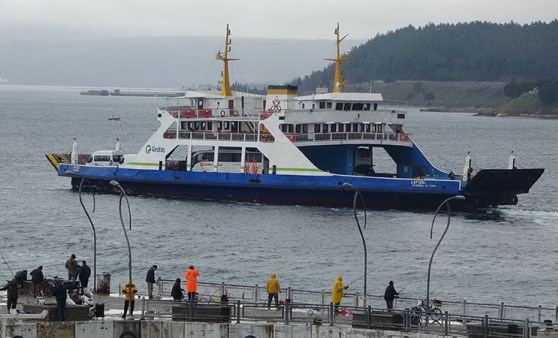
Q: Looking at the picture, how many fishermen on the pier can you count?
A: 13